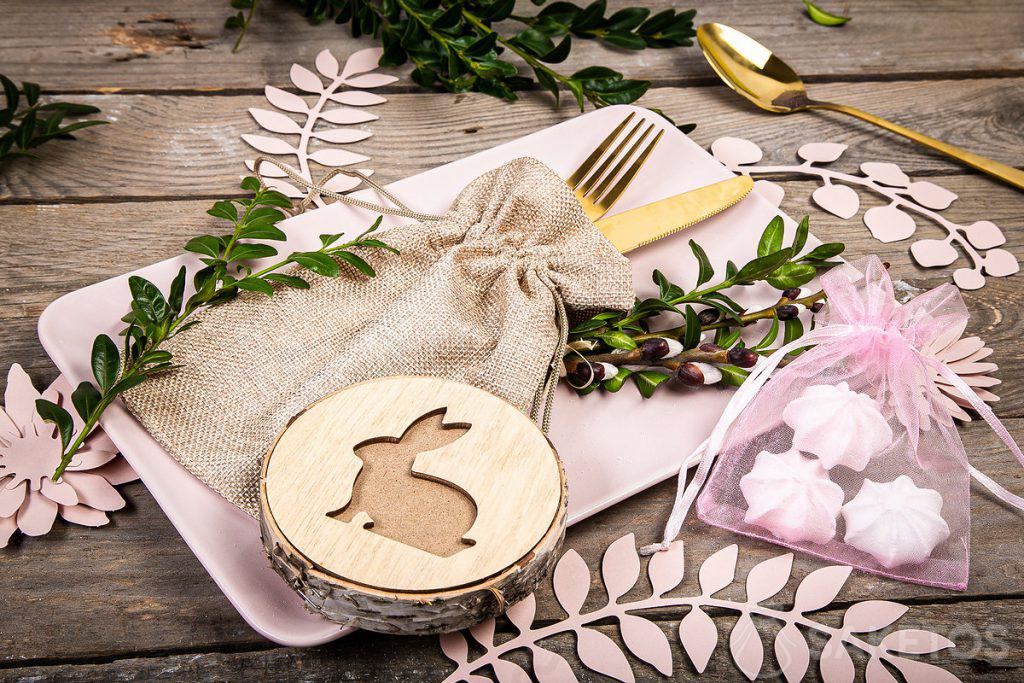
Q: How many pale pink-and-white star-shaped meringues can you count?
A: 3